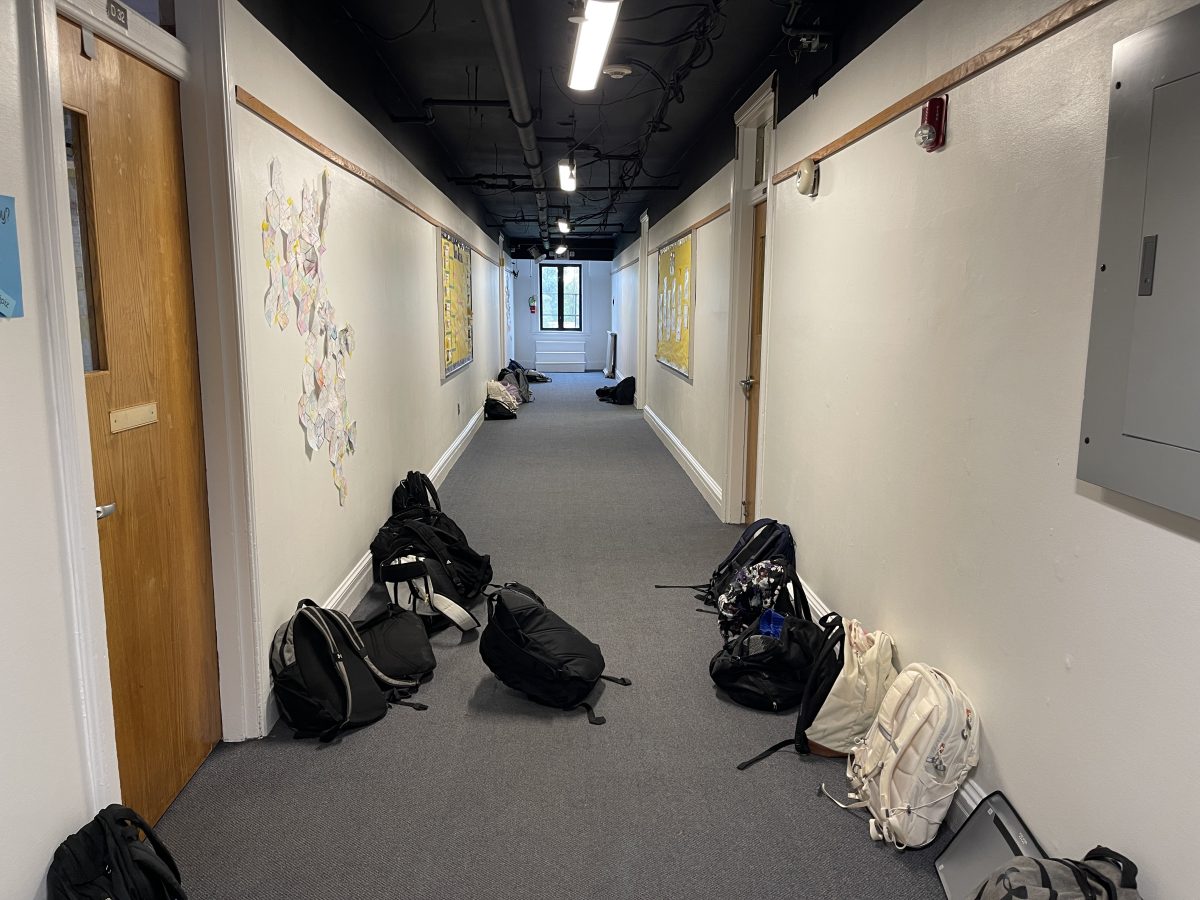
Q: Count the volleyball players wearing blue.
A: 0